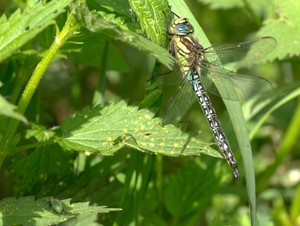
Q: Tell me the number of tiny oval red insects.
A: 0